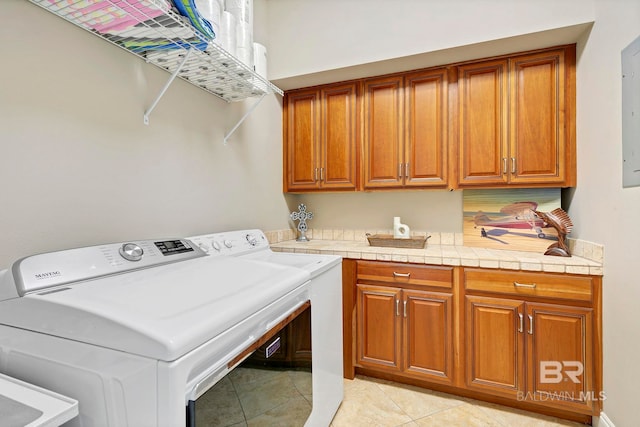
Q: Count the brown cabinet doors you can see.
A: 10